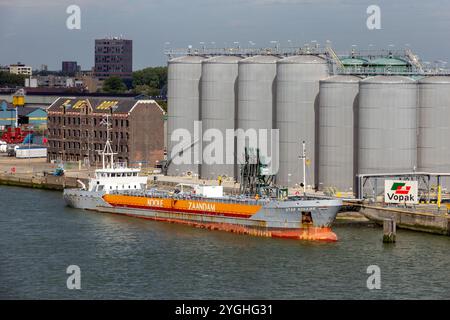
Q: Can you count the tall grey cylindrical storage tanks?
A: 7